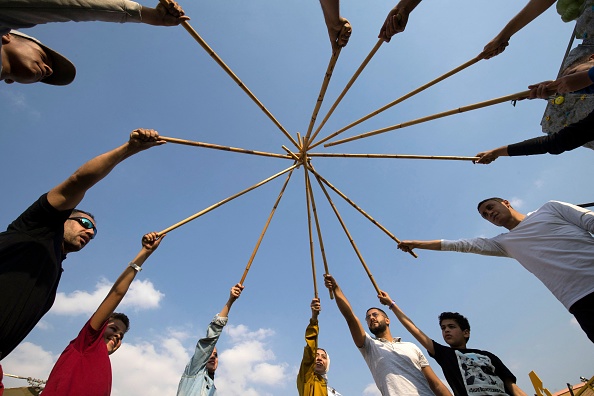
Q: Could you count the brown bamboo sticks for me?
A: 13